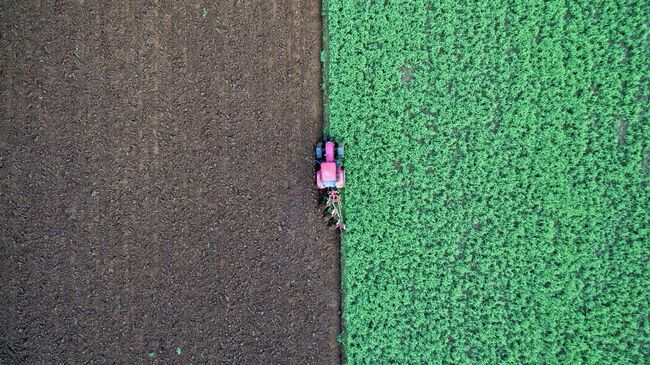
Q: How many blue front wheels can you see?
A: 2